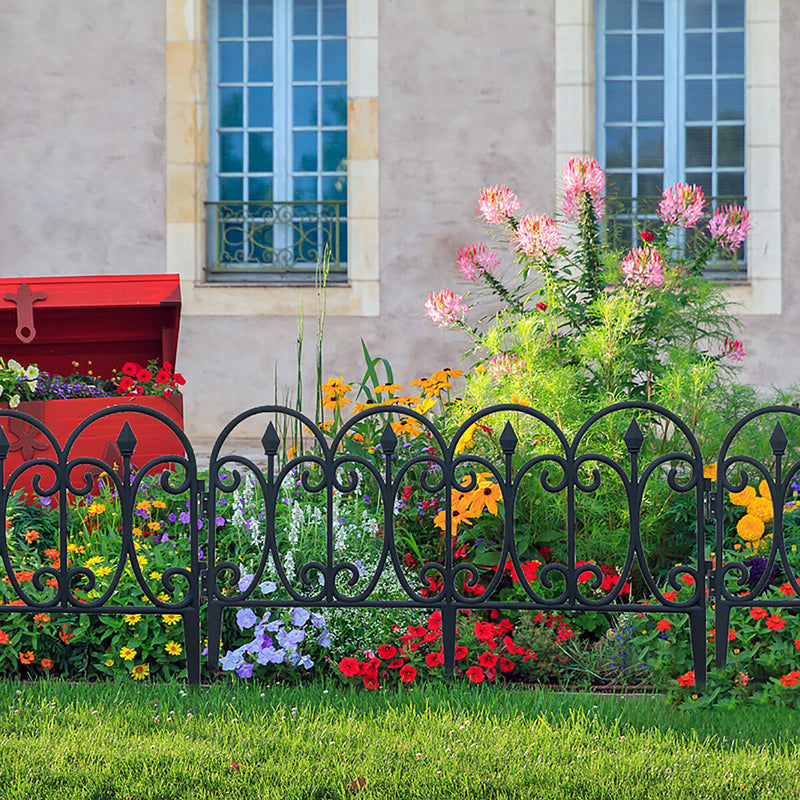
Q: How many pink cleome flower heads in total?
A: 10